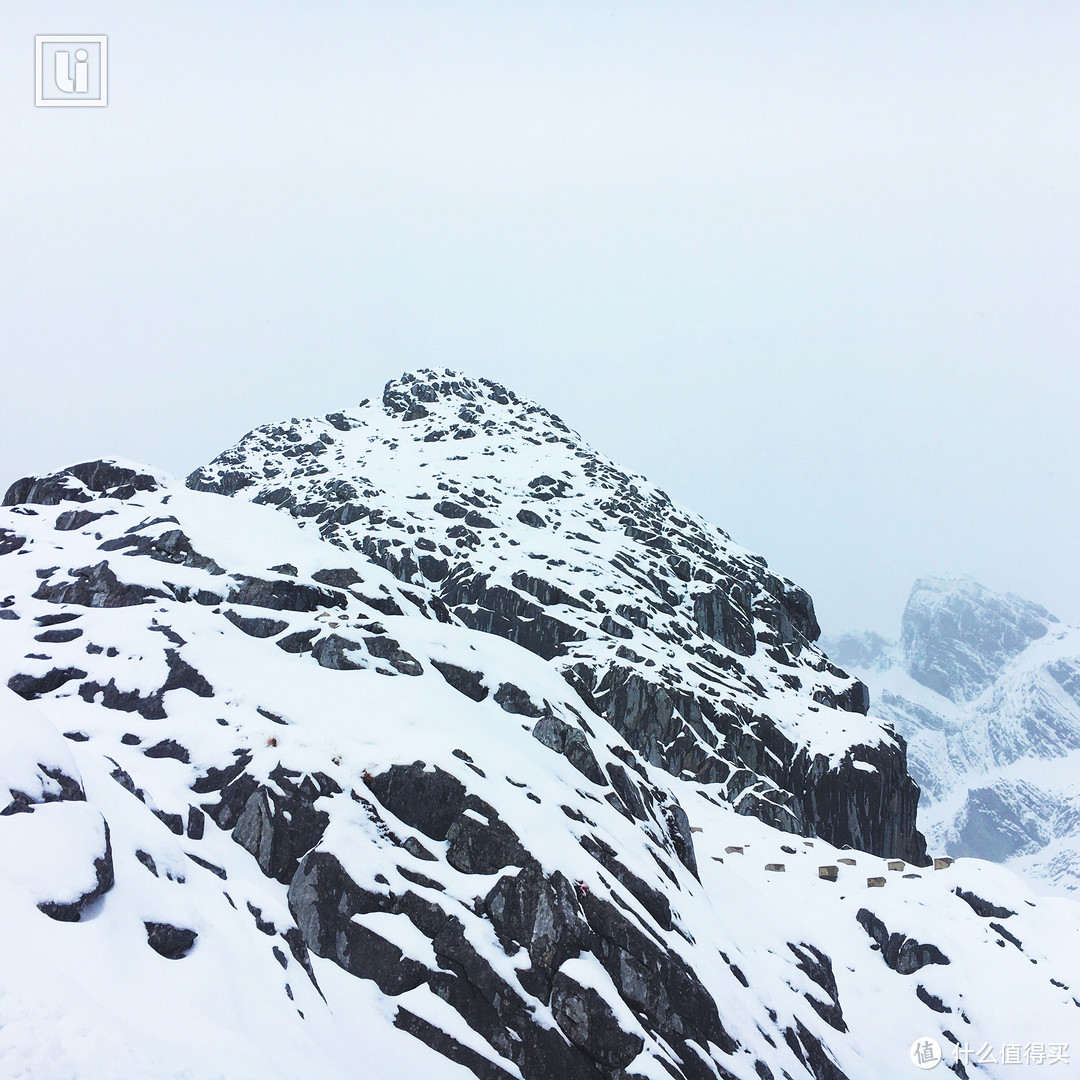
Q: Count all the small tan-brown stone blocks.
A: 11